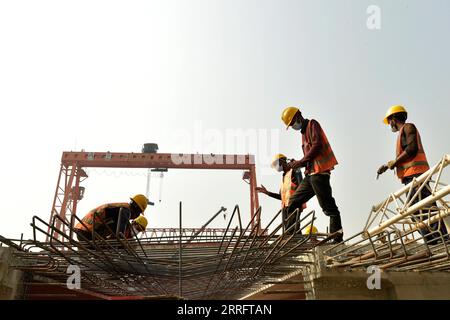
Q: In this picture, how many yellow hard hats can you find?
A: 6